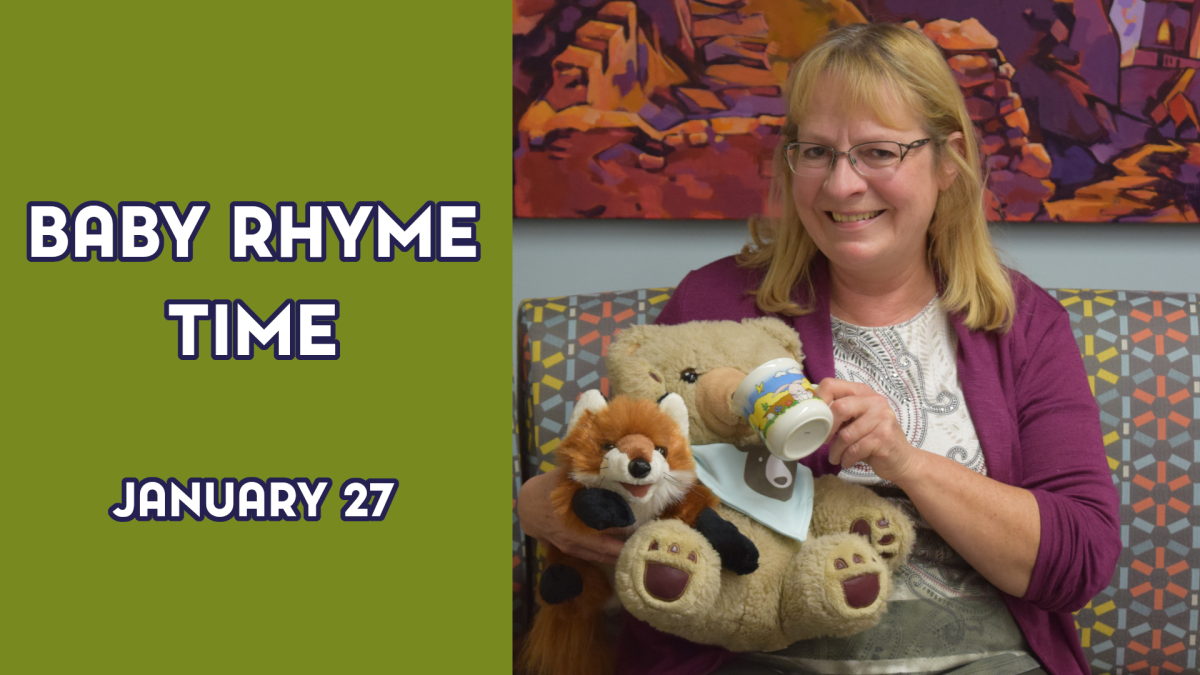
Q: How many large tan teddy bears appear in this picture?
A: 1